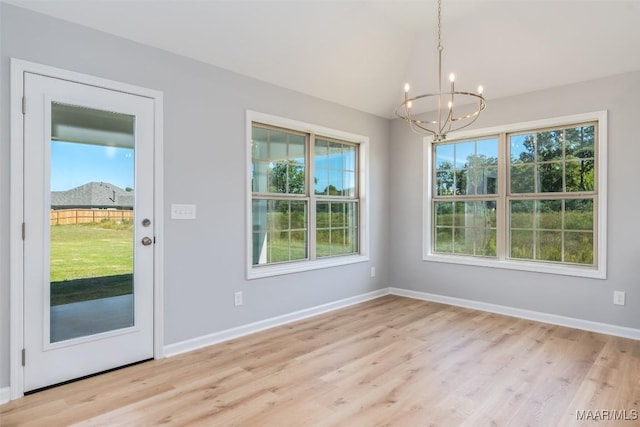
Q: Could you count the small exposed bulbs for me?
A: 5